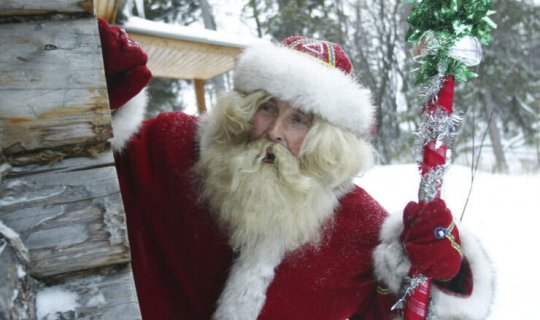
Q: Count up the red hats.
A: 1